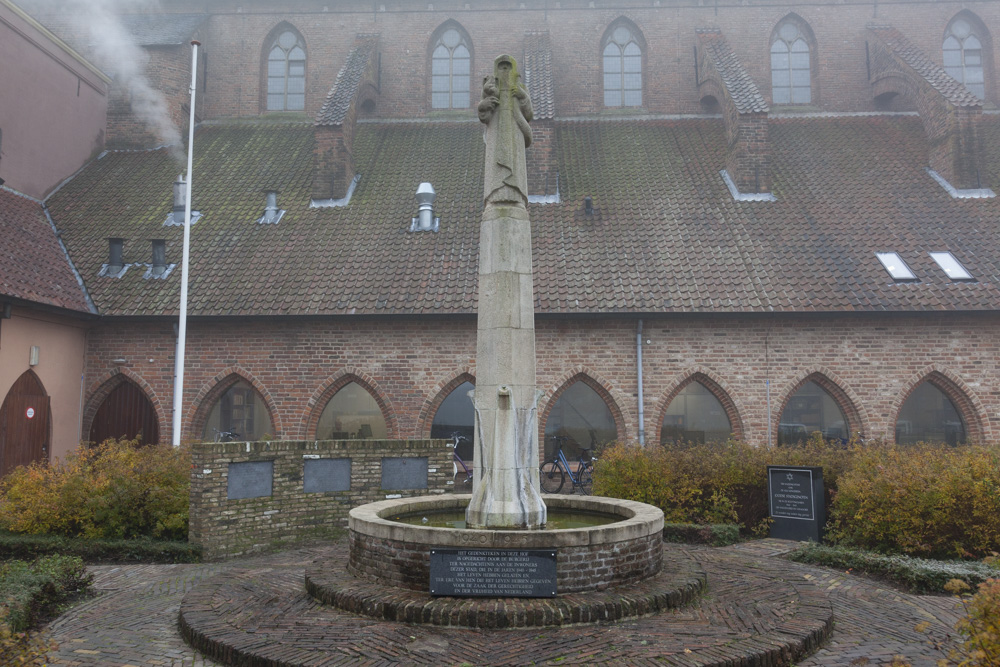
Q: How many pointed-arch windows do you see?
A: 12